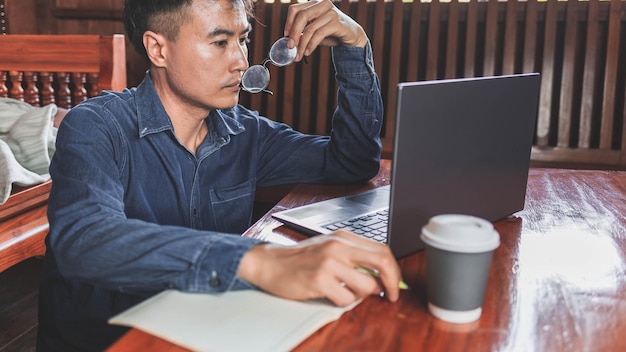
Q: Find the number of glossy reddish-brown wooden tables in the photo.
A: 1